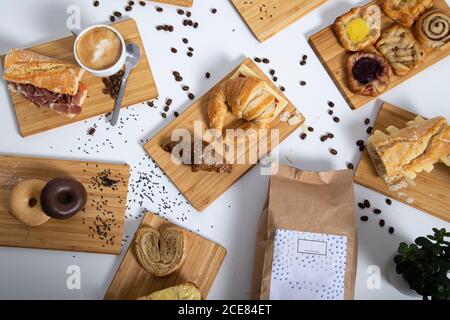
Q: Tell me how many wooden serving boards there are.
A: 8